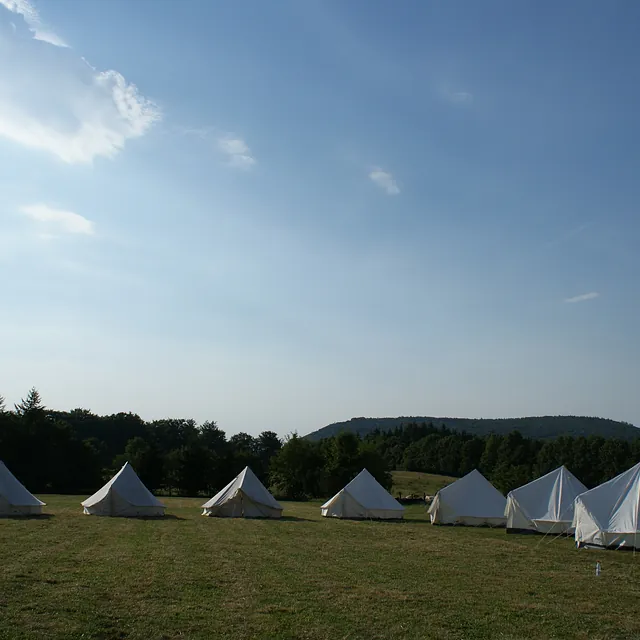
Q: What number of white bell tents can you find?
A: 7